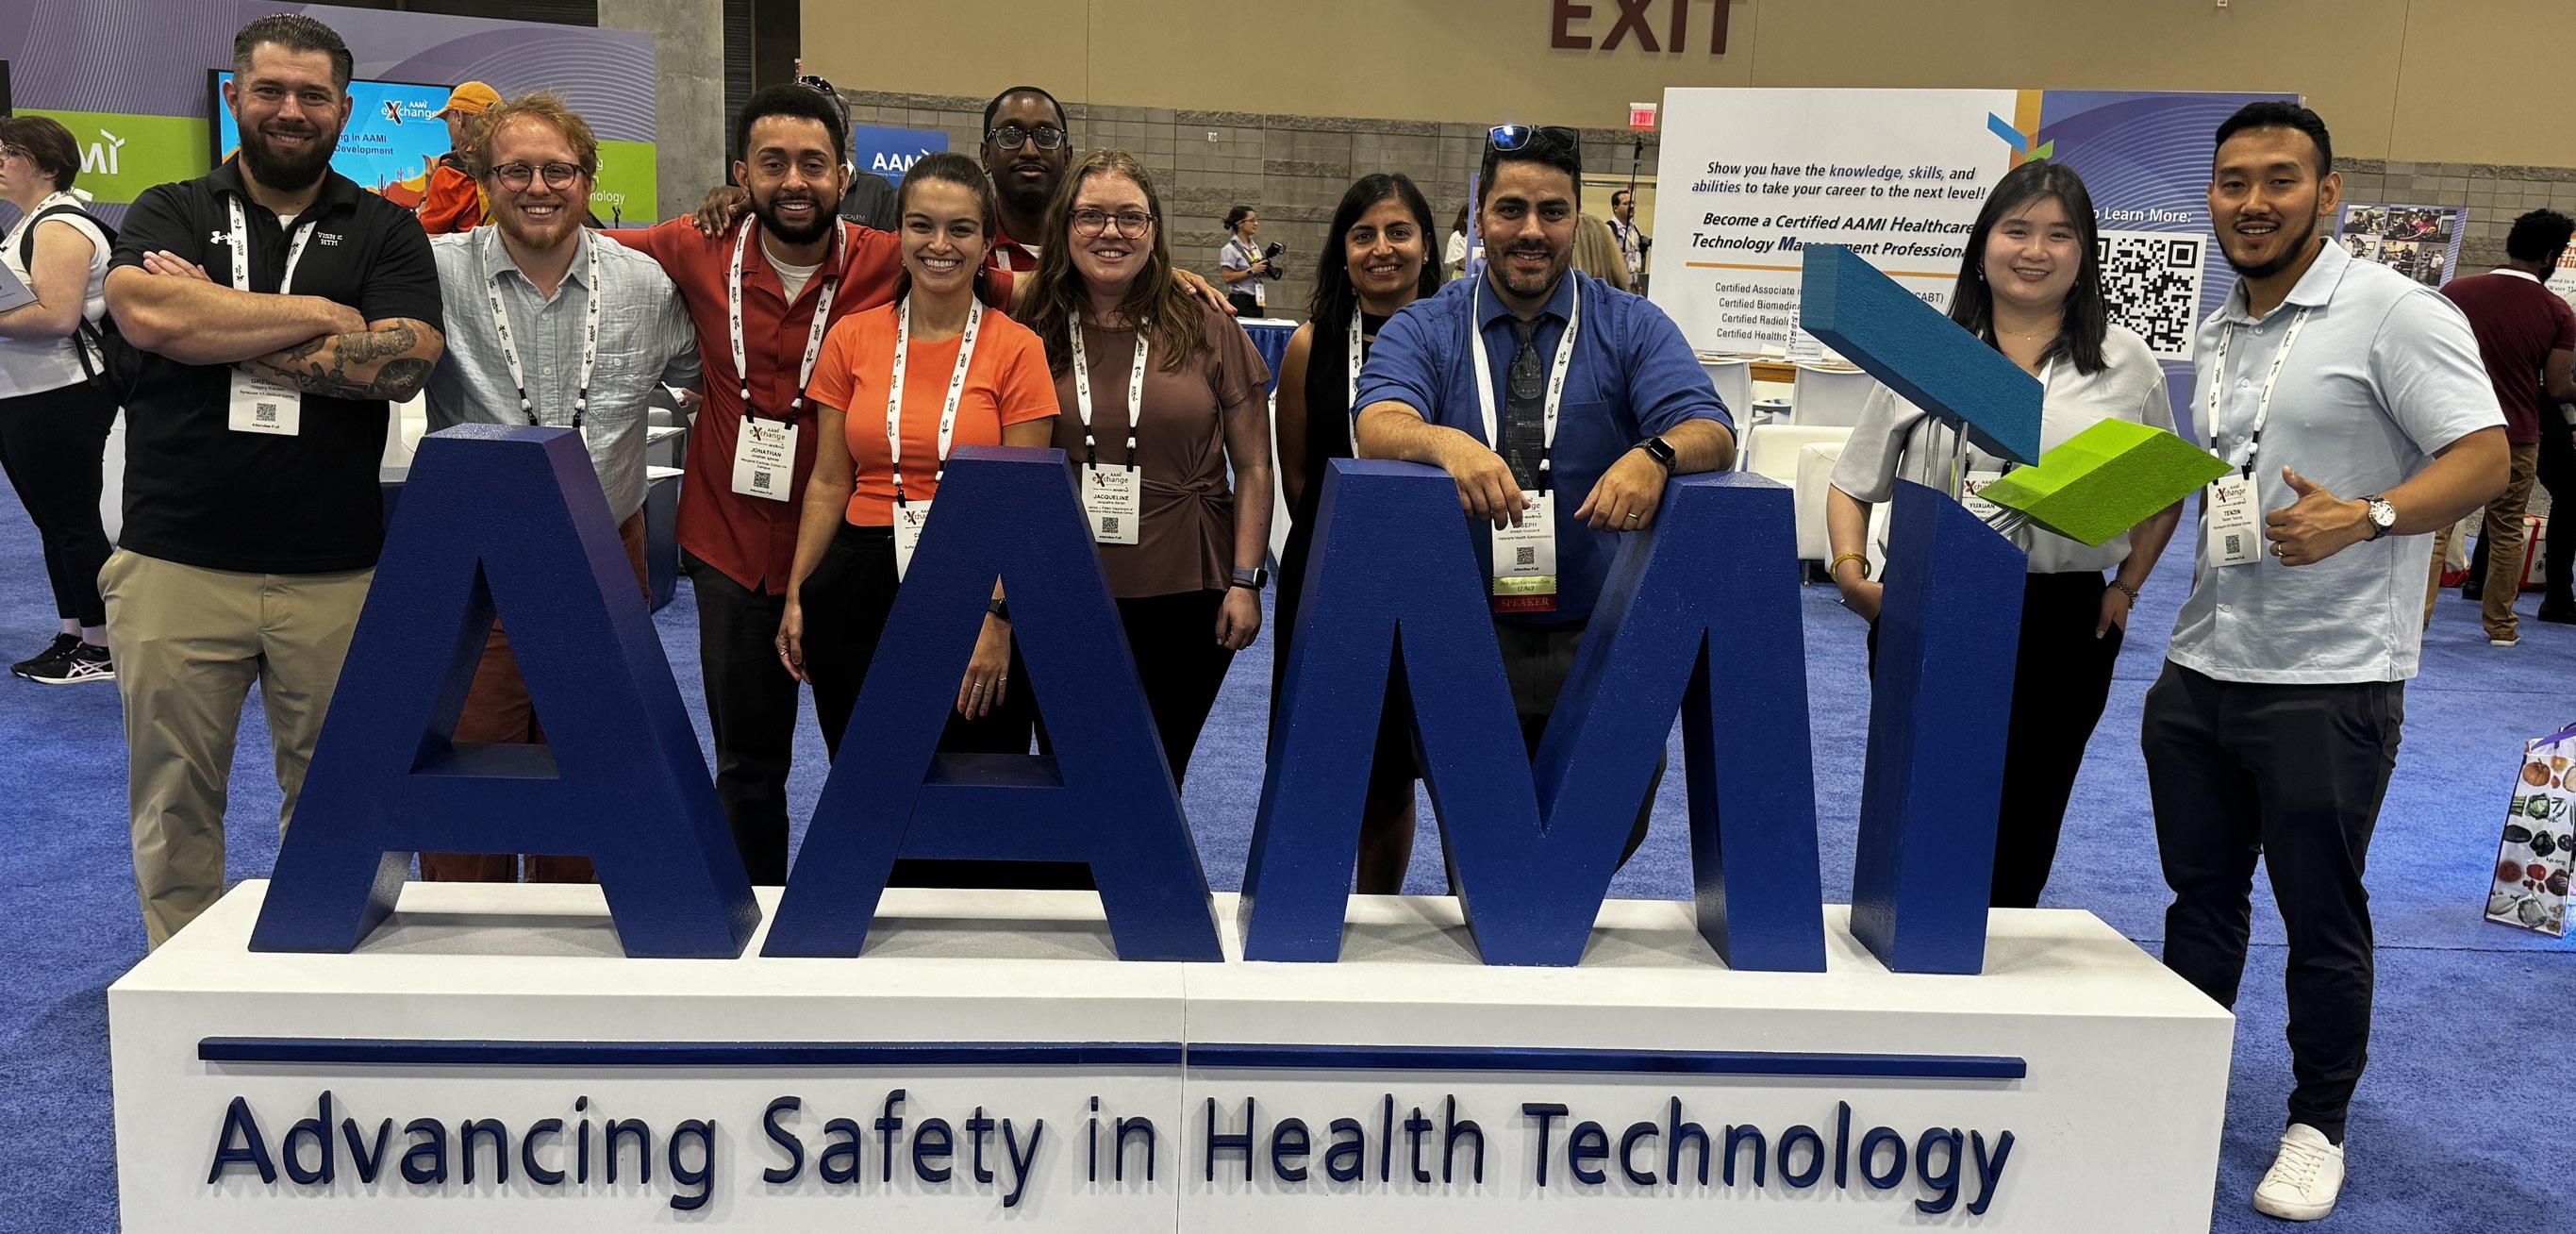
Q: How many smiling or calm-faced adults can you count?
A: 10